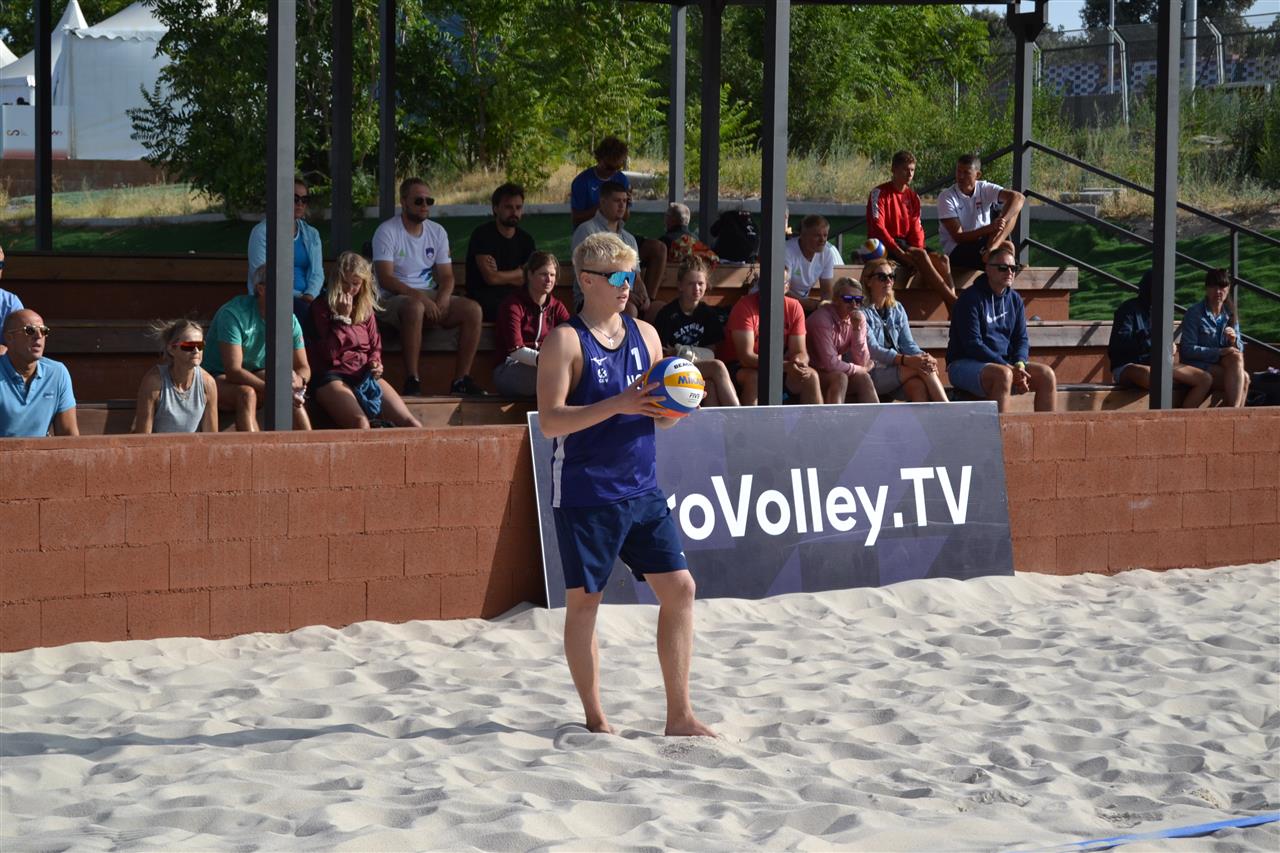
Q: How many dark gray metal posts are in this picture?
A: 9